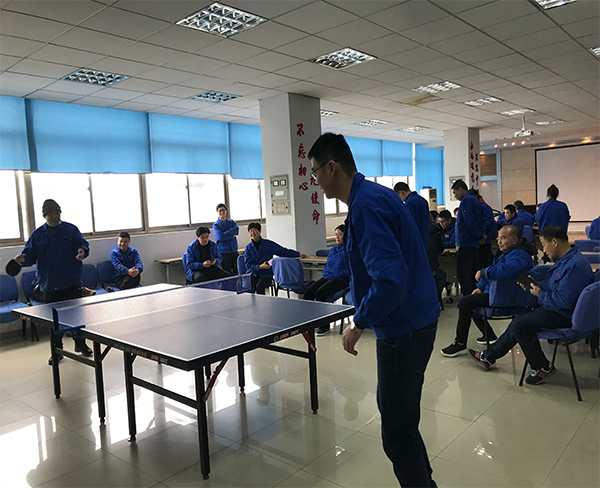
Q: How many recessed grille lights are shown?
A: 13